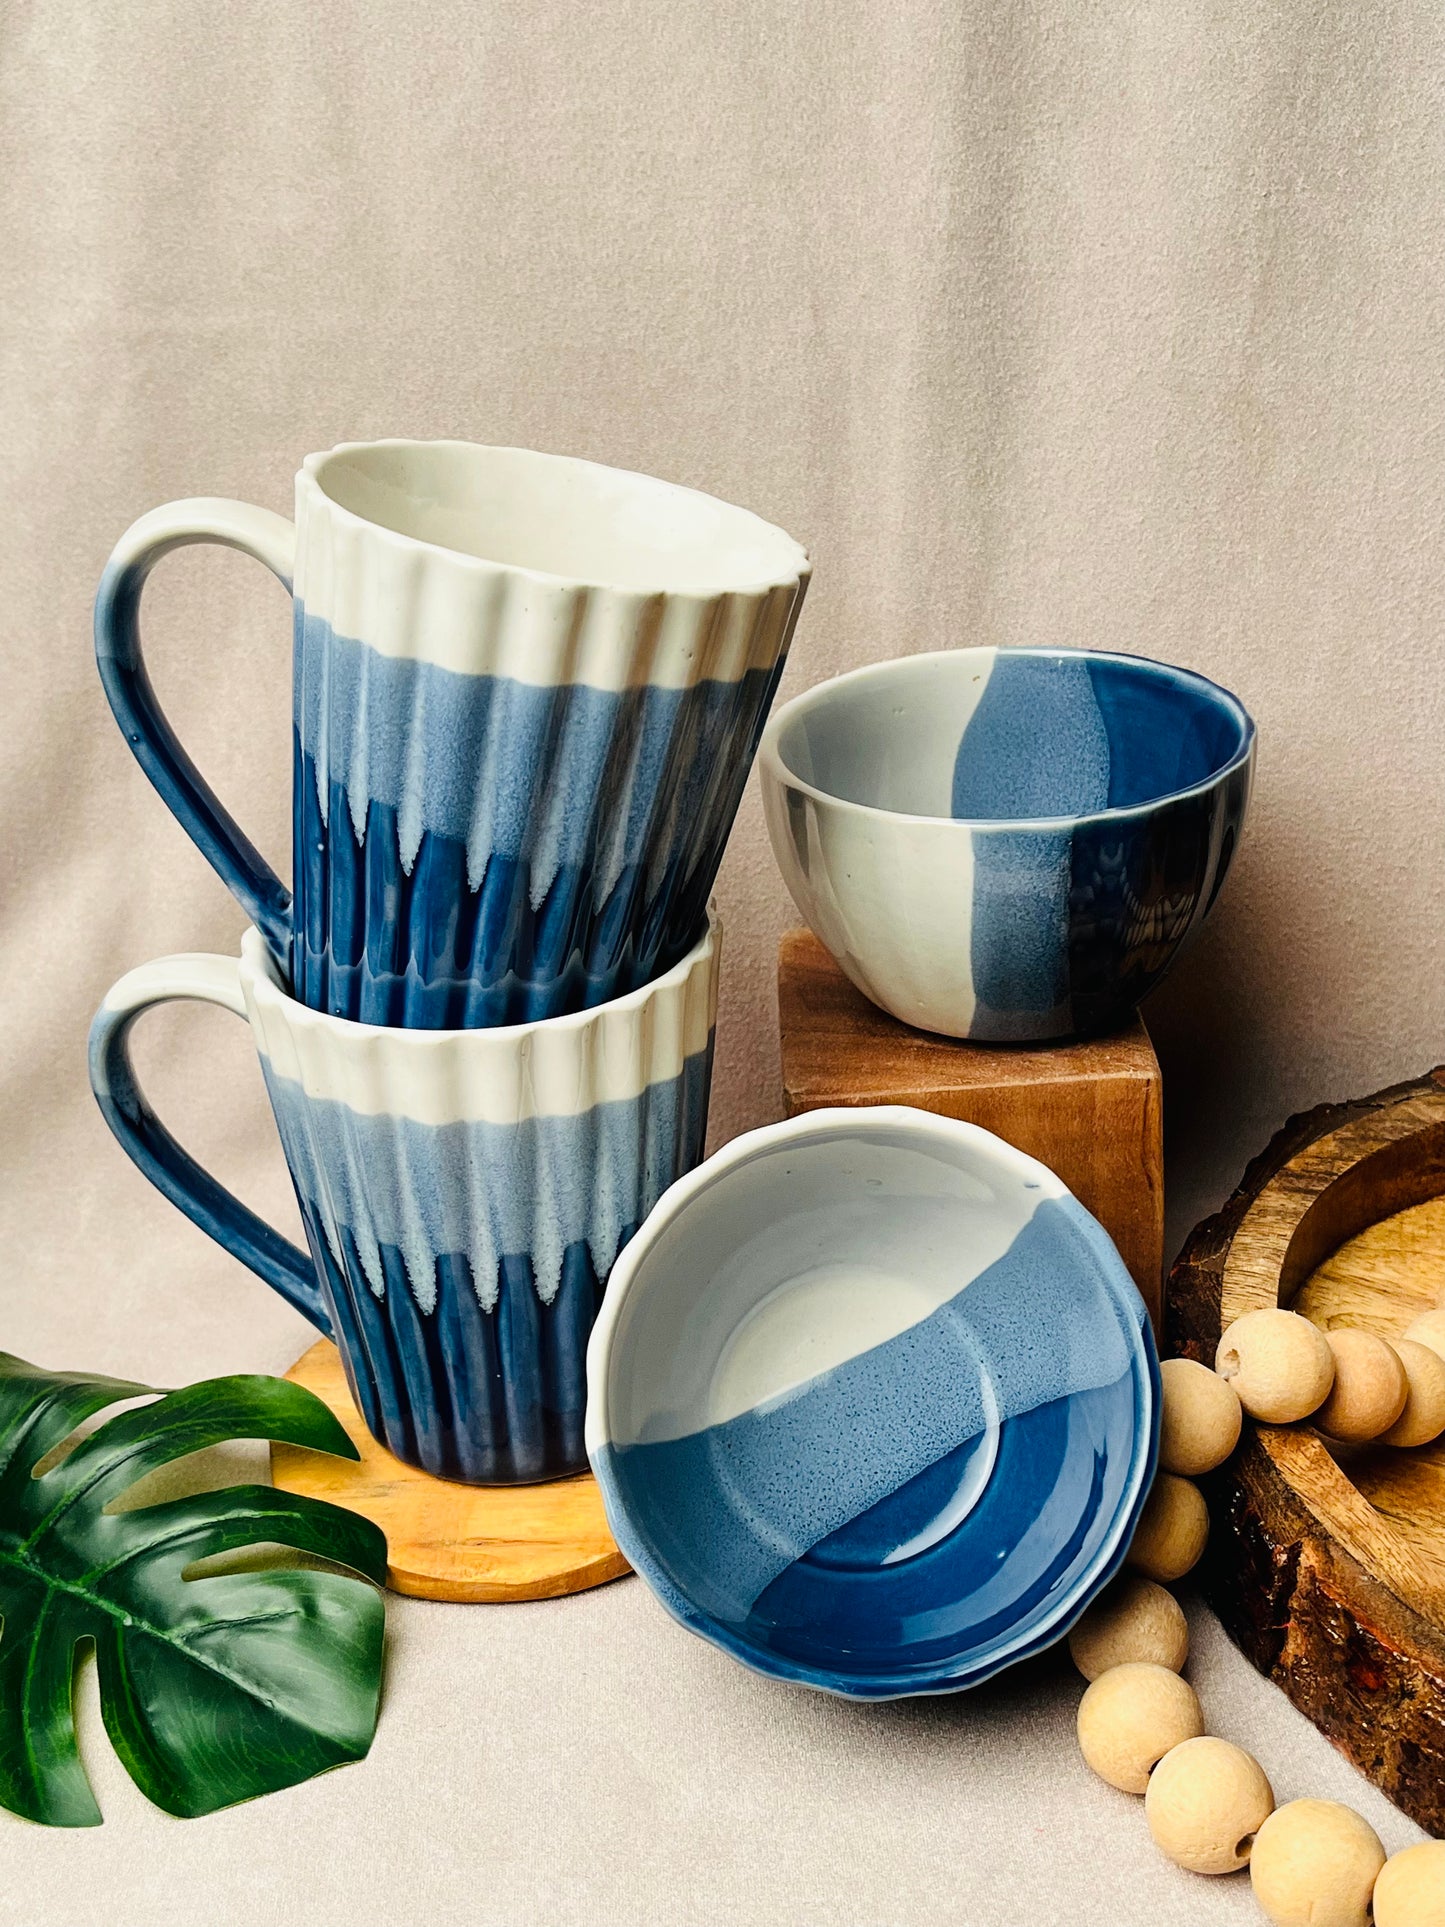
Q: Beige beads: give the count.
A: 11